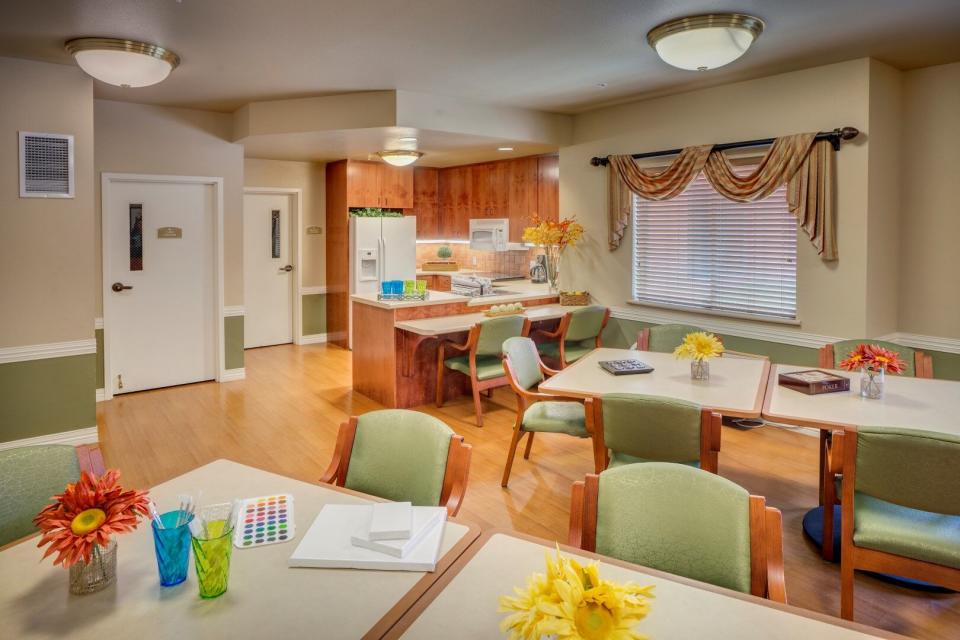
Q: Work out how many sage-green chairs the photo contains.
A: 10